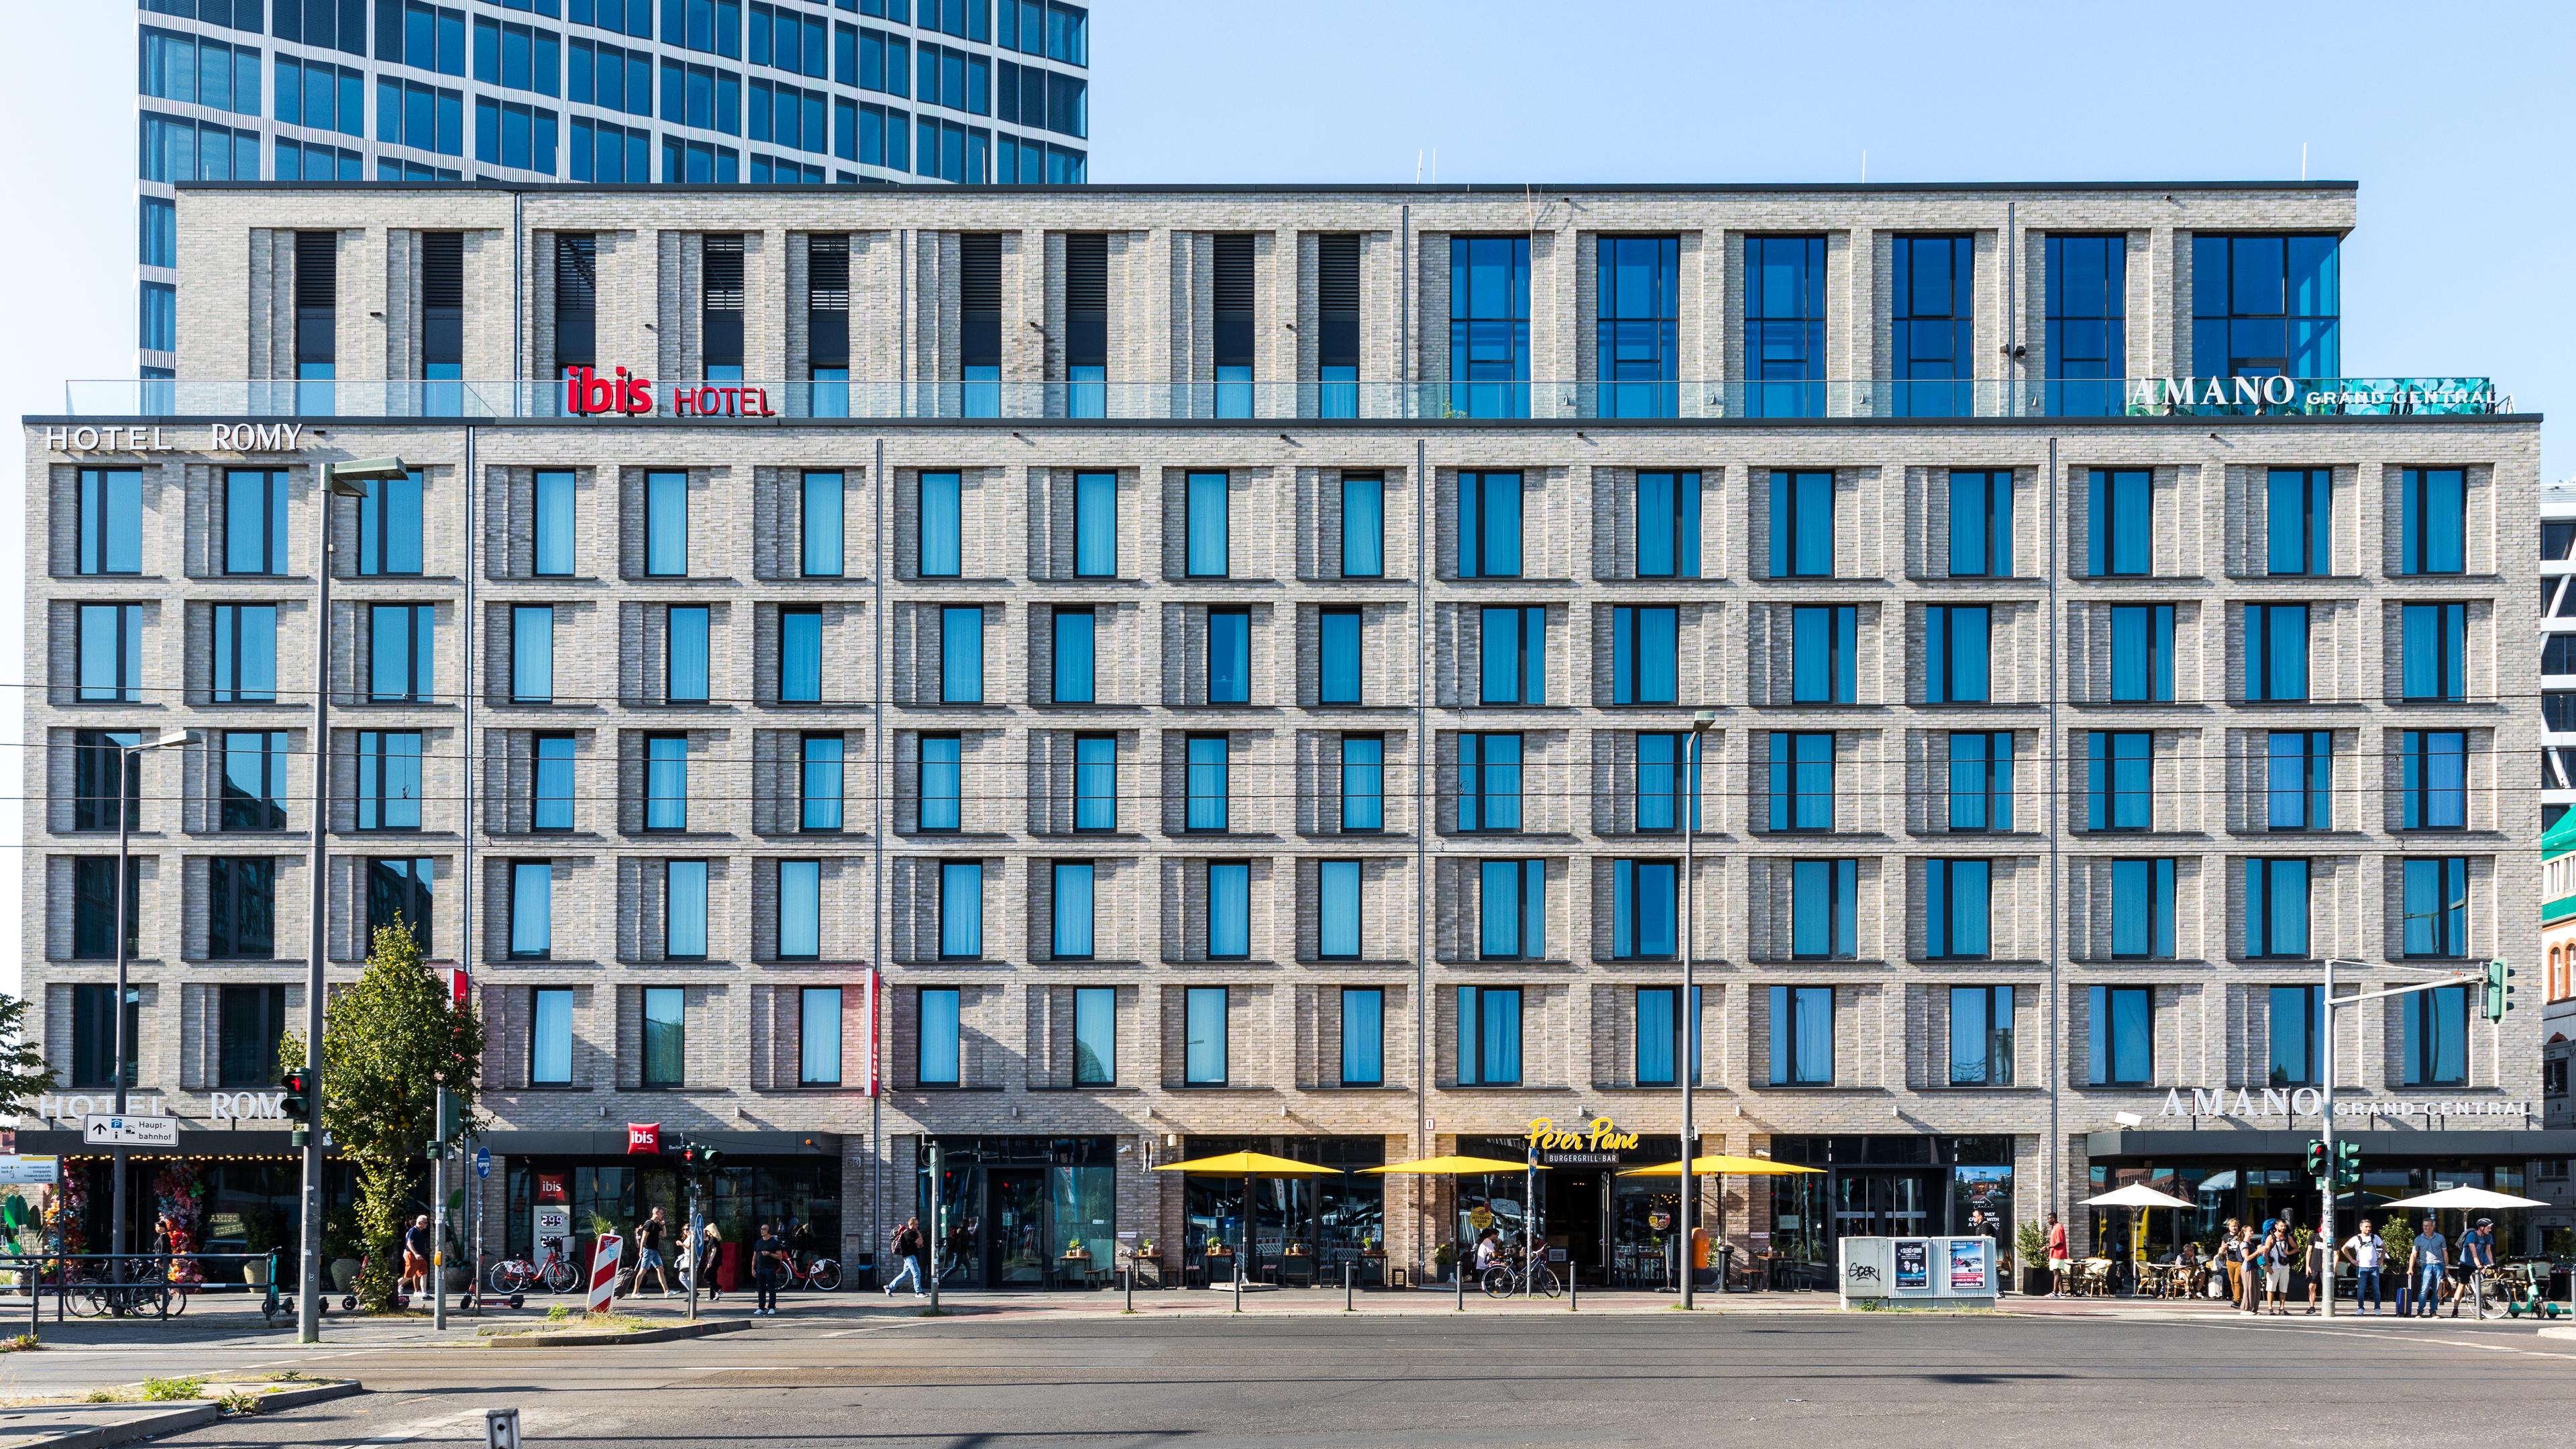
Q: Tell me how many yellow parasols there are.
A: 3